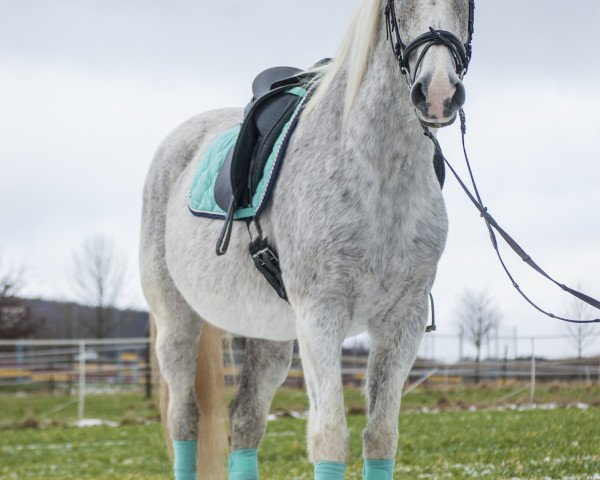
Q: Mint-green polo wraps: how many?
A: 4